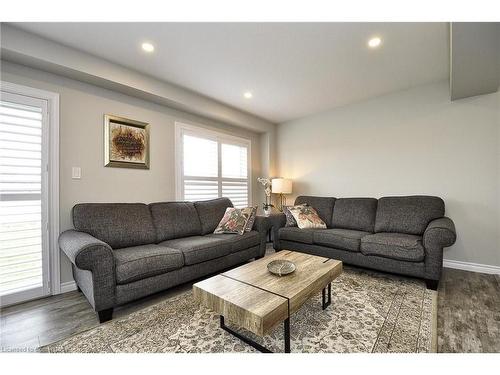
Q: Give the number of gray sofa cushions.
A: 12